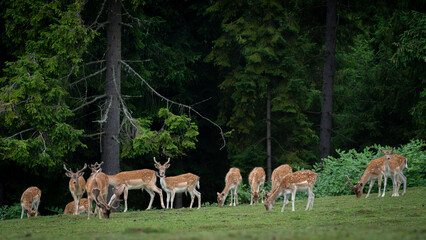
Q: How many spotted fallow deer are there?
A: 12